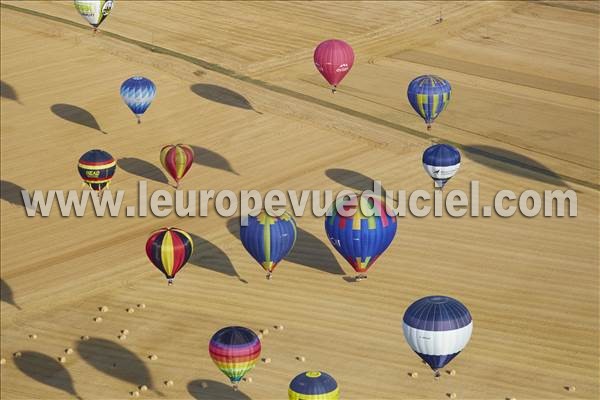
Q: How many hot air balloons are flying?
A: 13